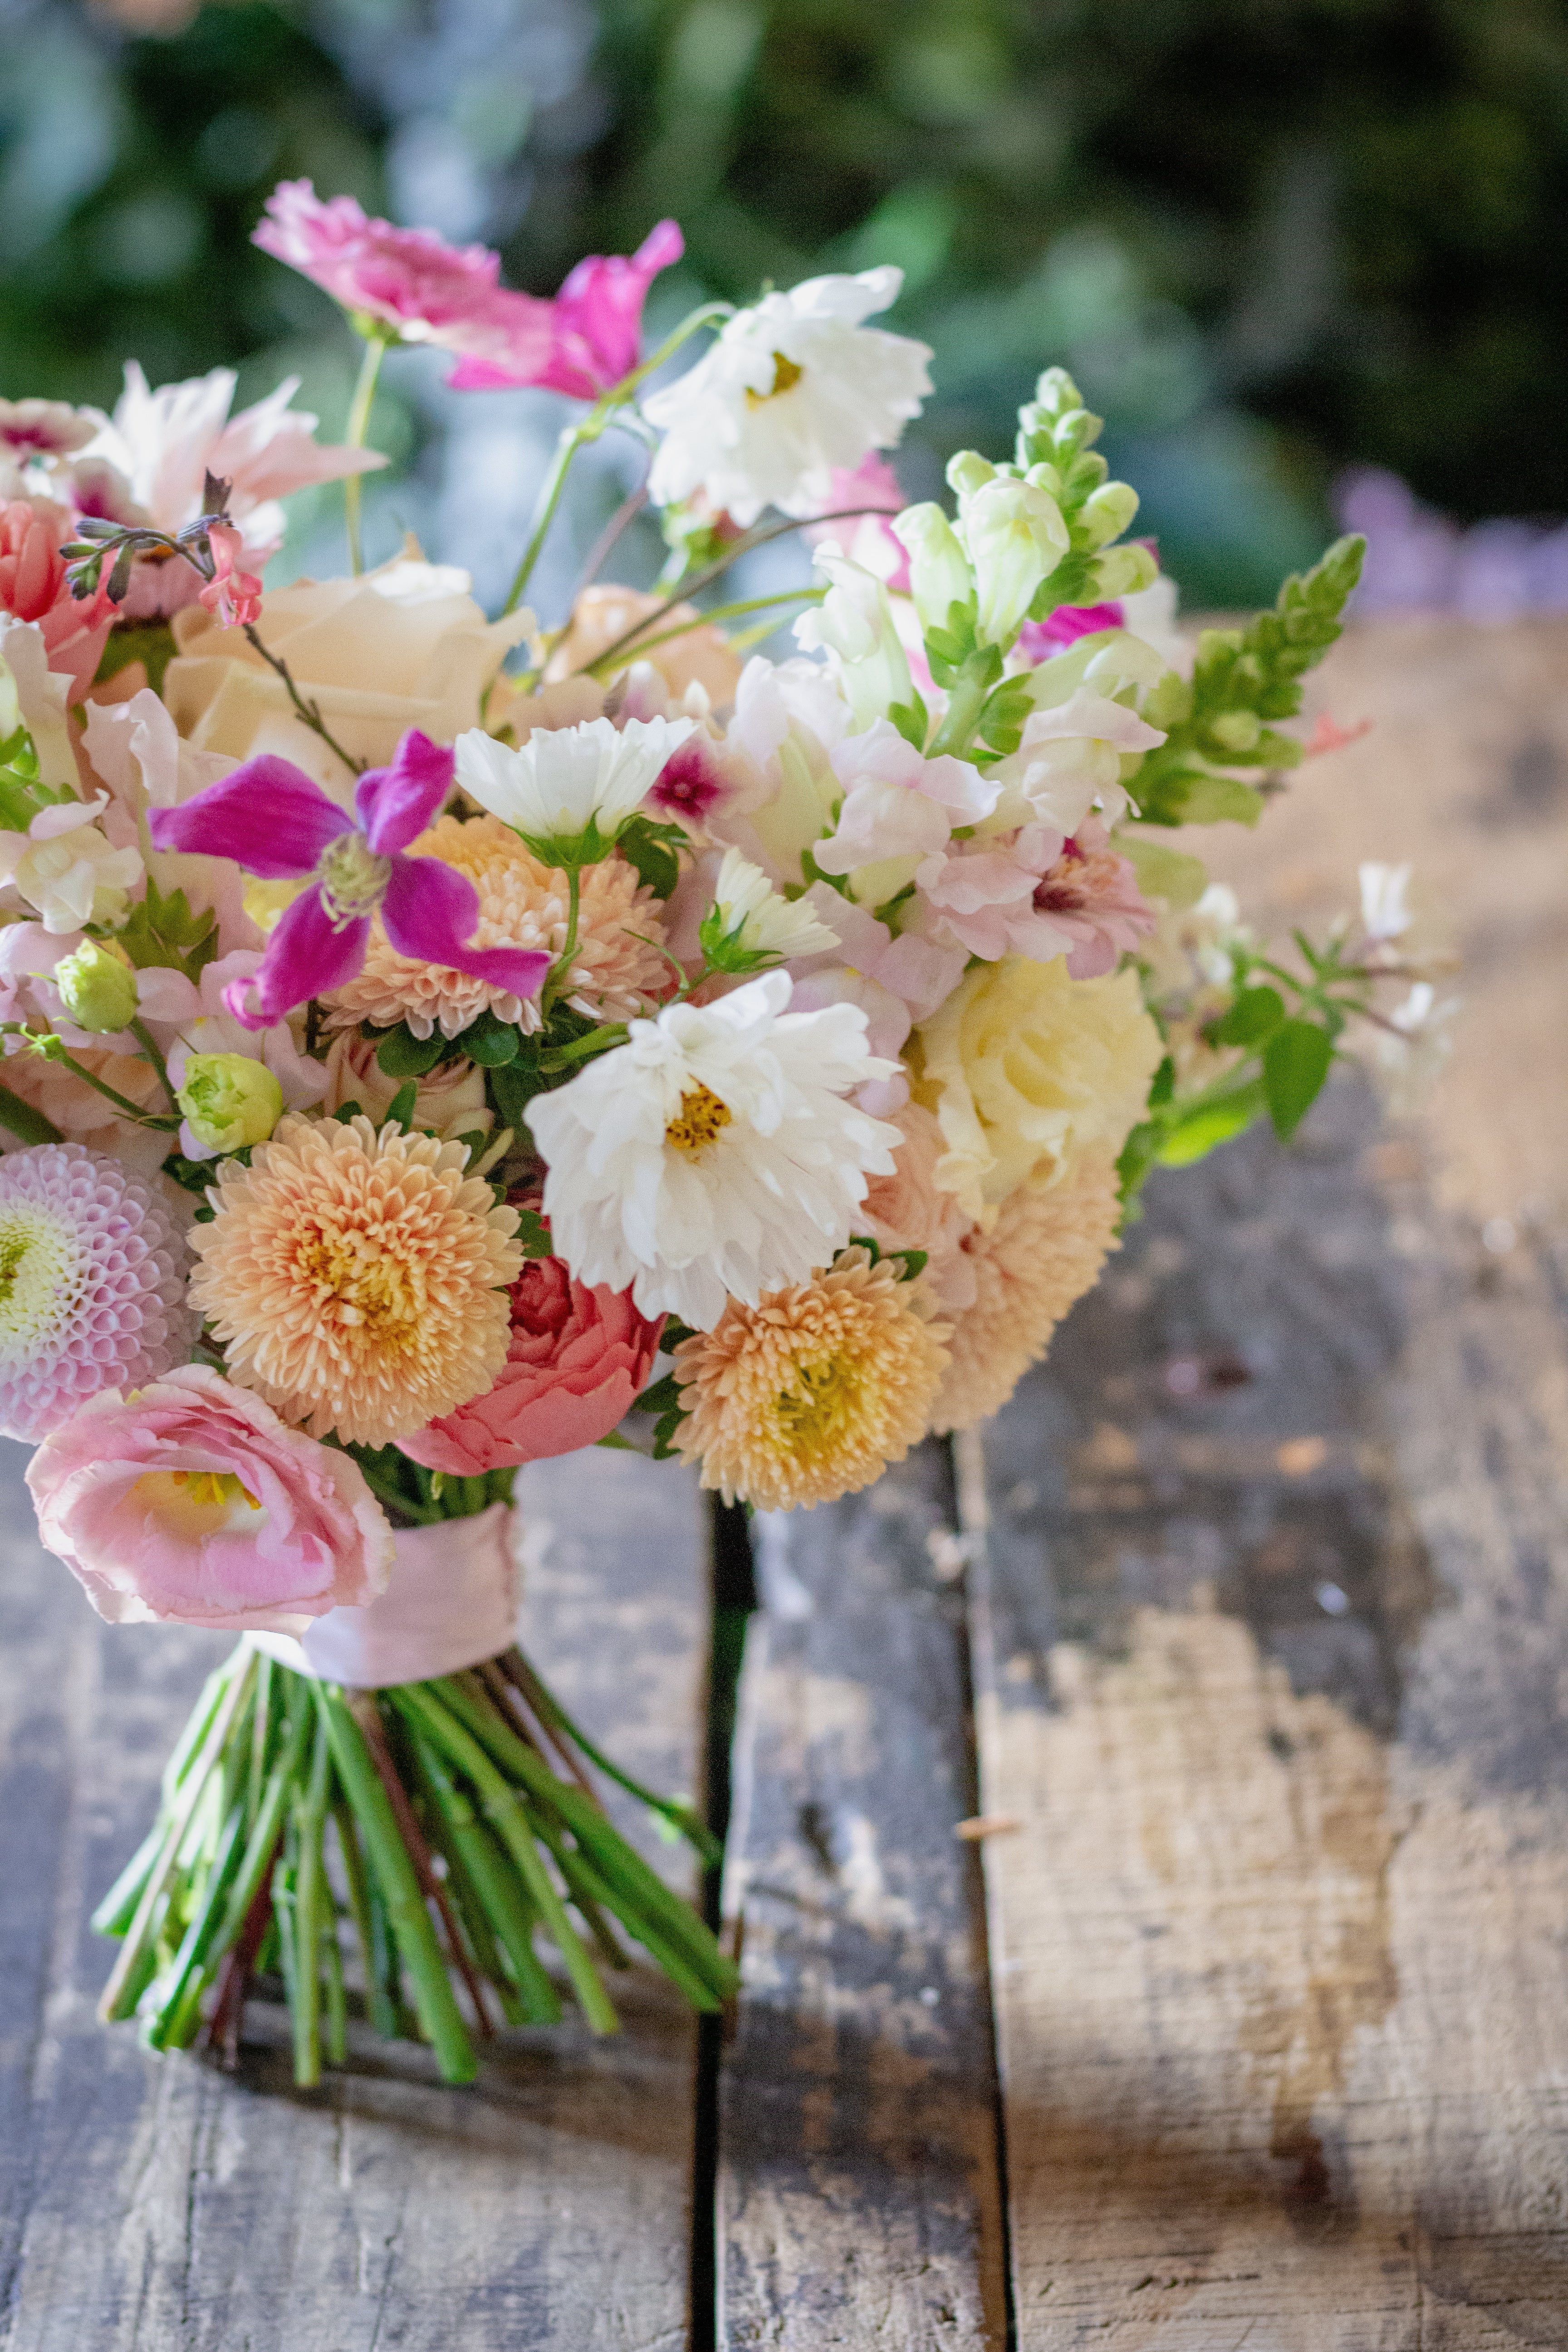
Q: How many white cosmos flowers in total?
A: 4